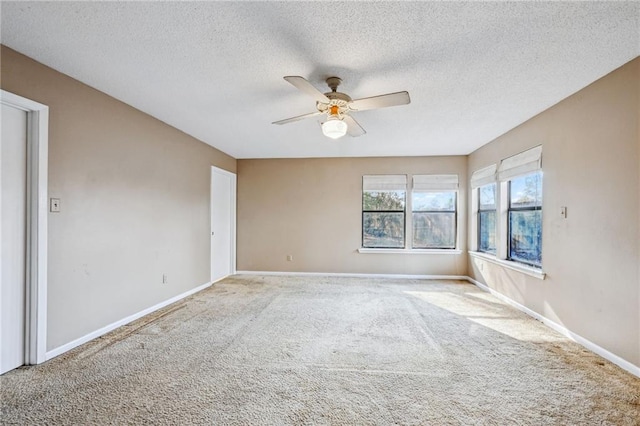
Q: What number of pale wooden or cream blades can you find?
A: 4